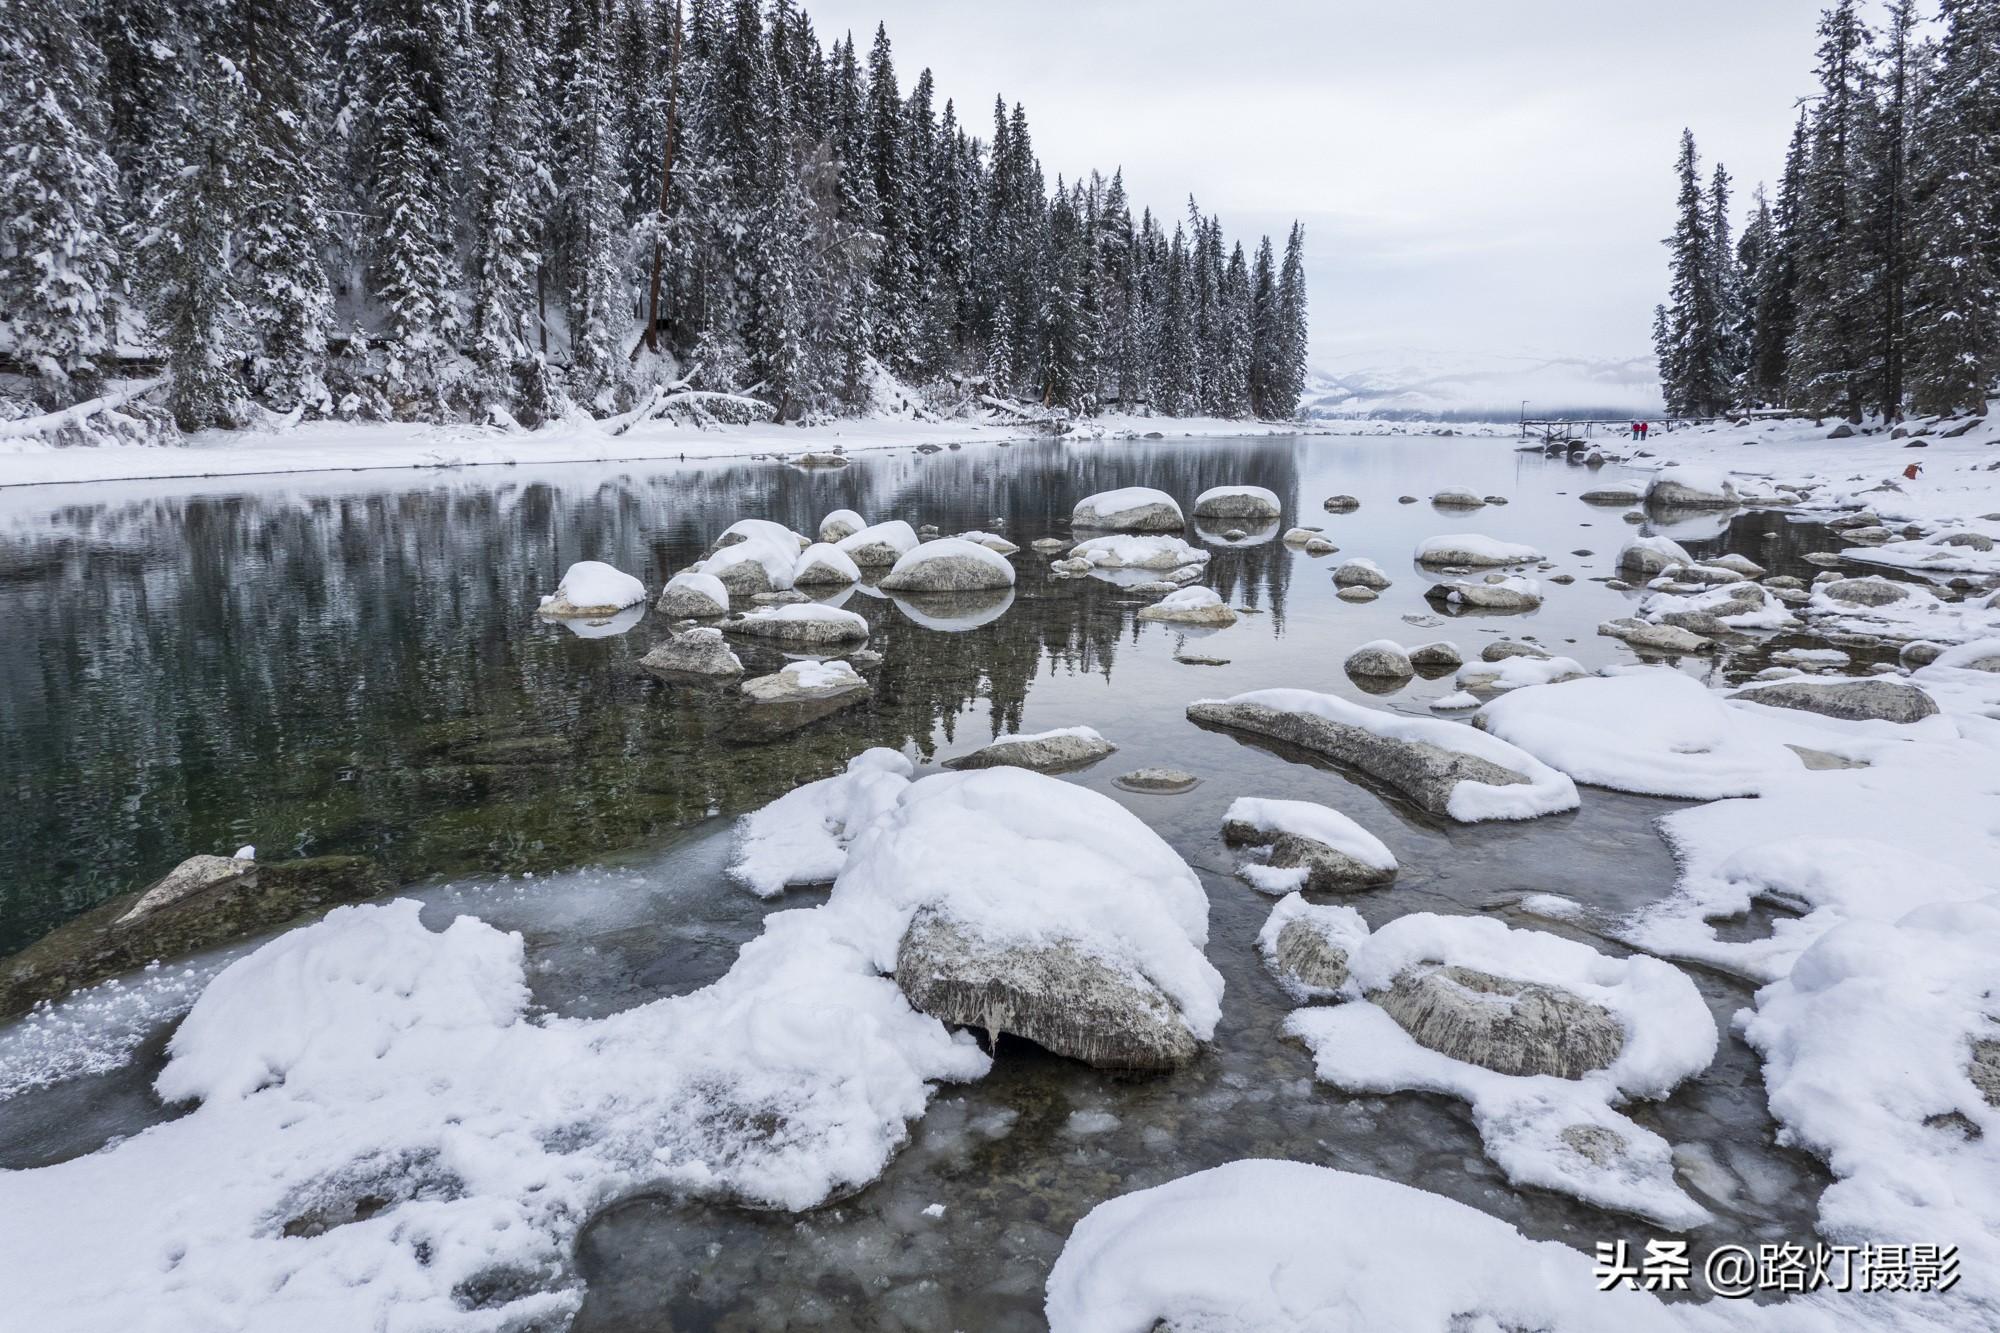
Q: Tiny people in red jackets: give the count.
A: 2